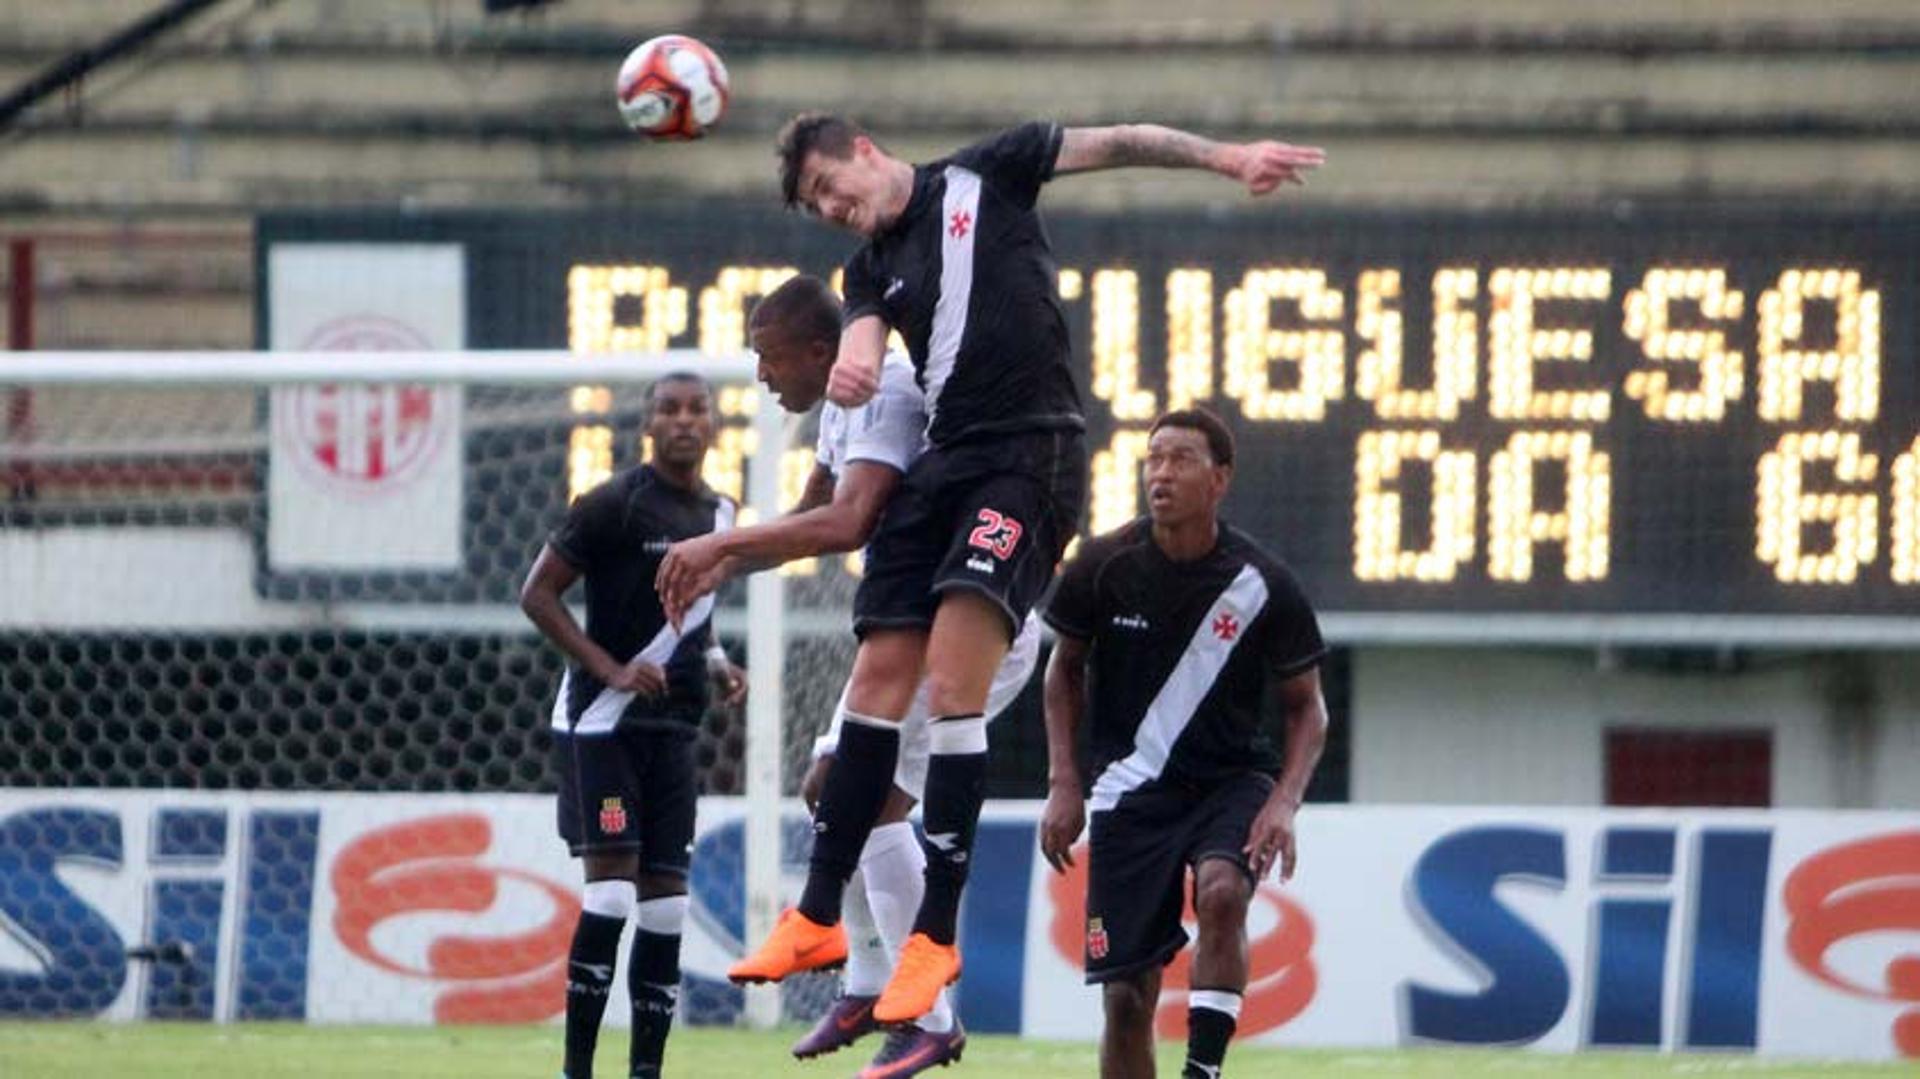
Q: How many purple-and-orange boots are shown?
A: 2